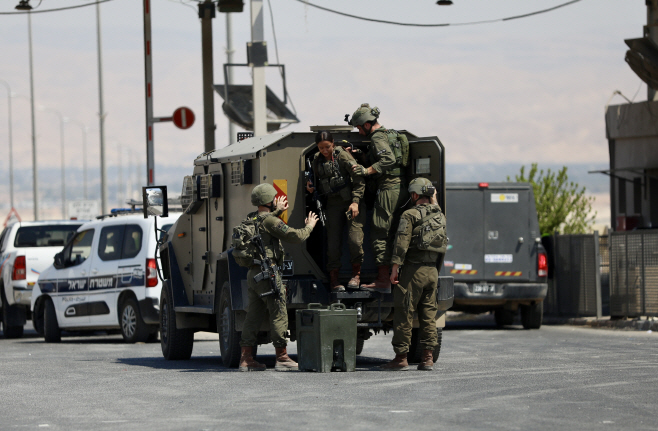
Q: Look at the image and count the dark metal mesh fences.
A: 2